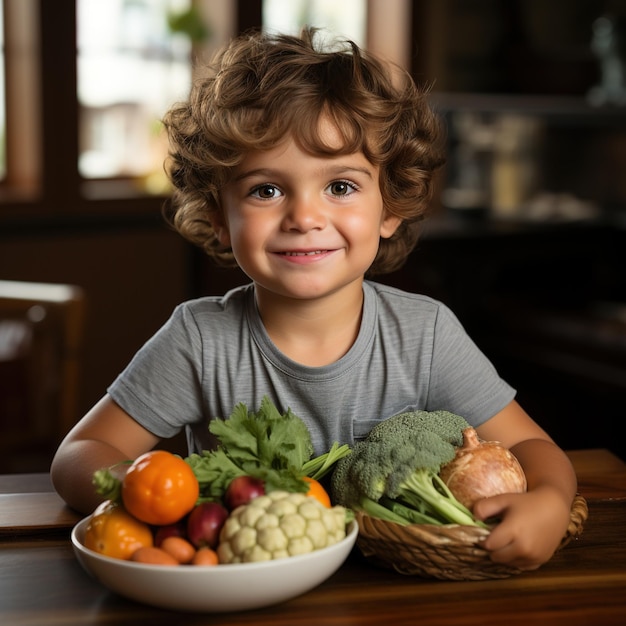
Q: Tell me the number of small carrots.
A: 3